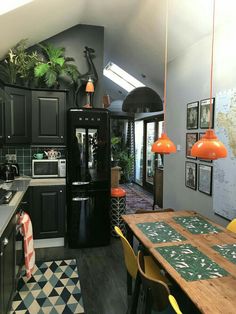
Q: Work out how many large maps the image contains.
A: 1